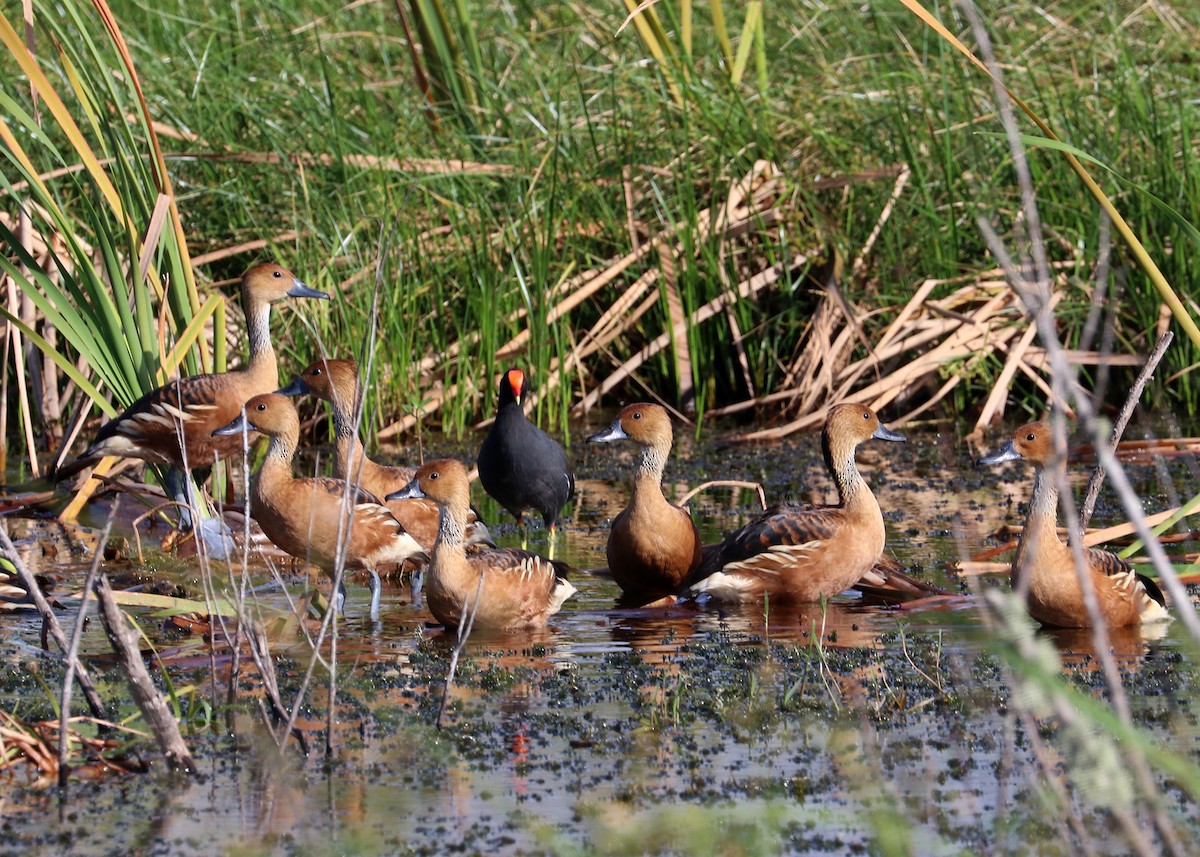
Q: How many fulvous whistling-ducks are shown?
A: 7